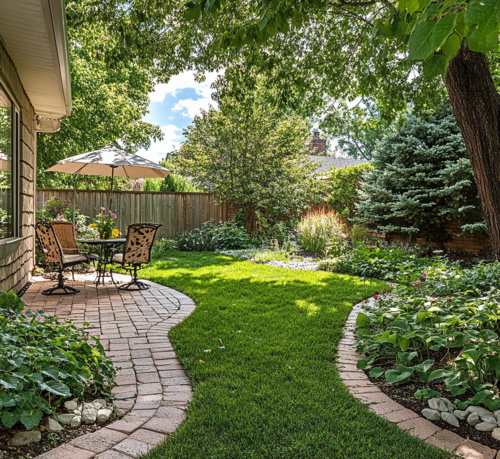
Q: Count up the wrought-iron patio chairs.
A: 3